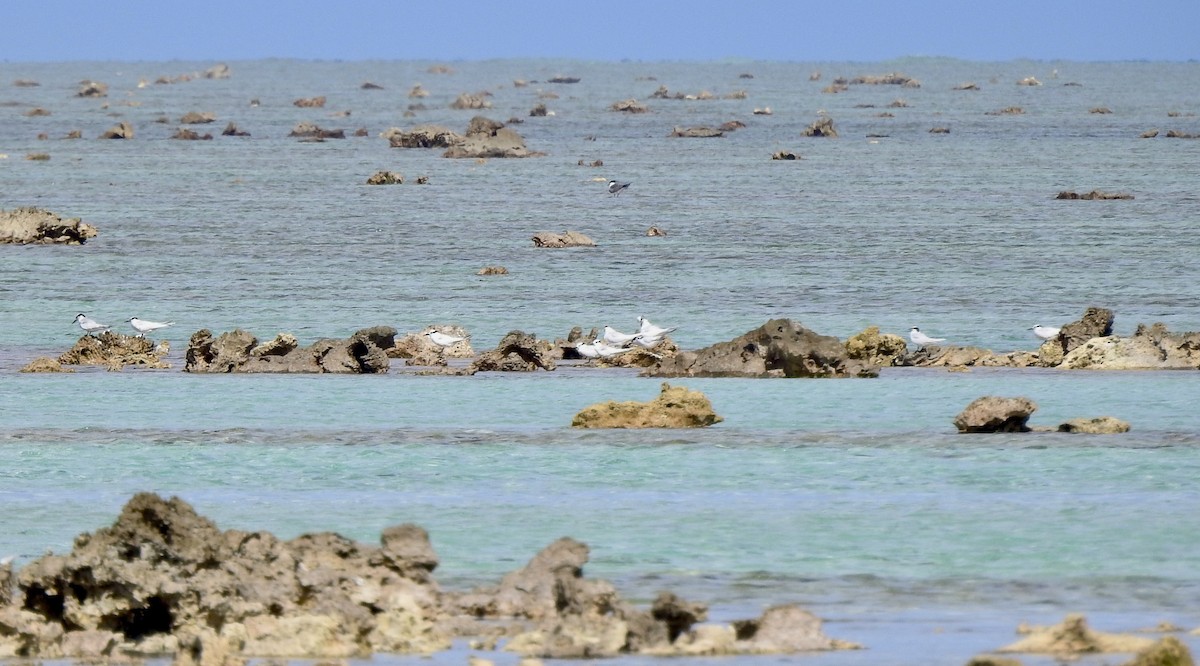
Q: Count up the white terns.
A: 10